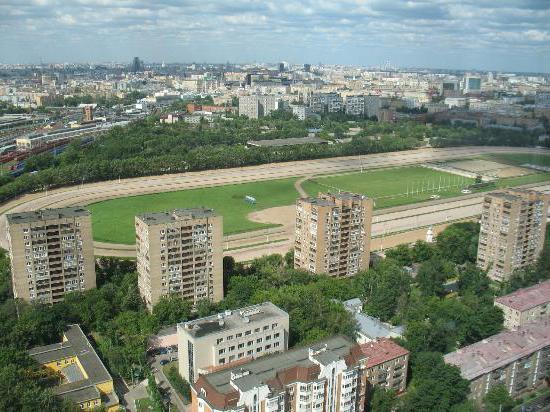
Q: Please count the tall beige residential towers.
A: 4